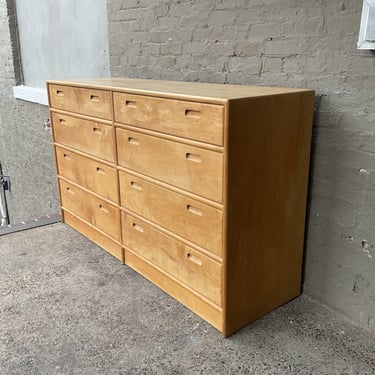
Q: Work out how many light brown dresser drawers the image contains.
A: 8